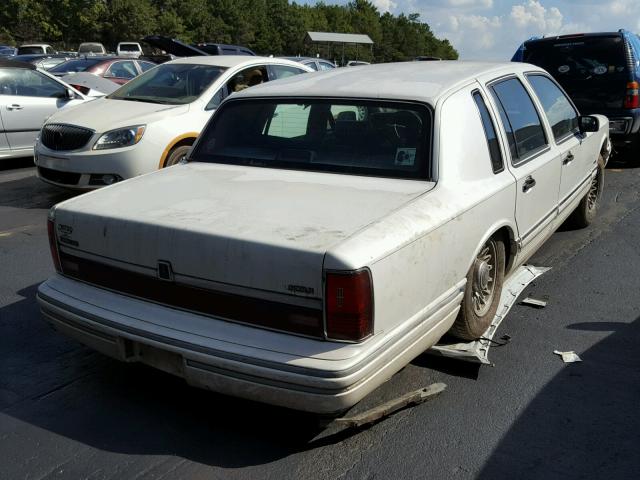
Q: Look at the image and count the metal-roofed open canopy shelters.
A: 1